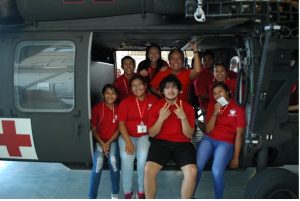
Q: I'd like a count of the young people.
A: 9